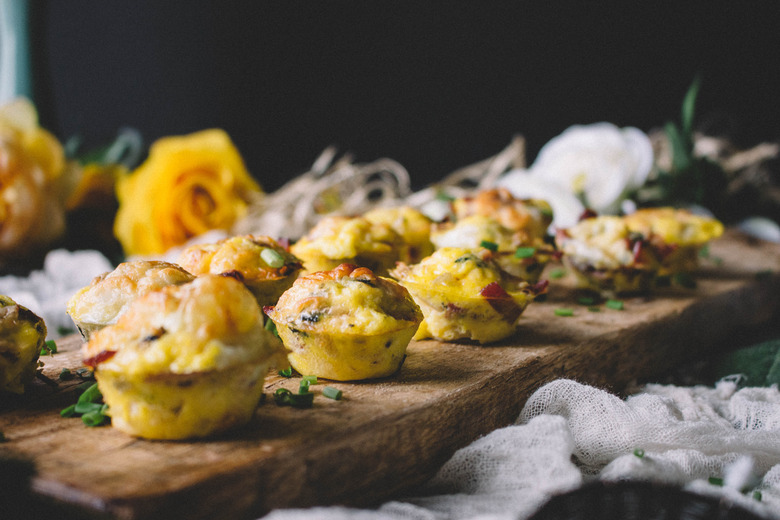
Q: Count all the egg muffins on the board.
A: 12